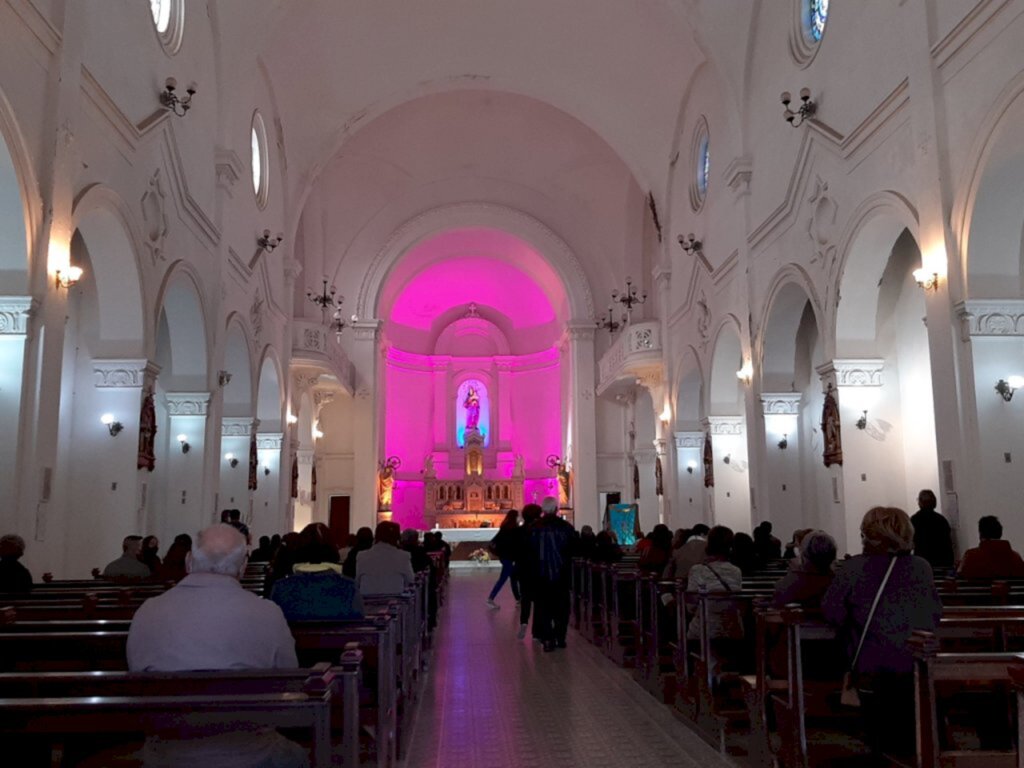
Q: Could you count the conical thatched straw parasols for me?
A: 0